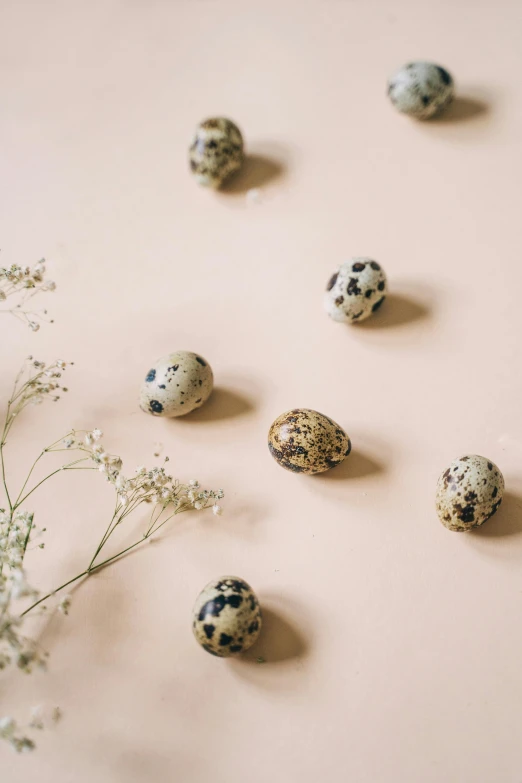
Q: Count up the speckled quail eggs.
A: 7